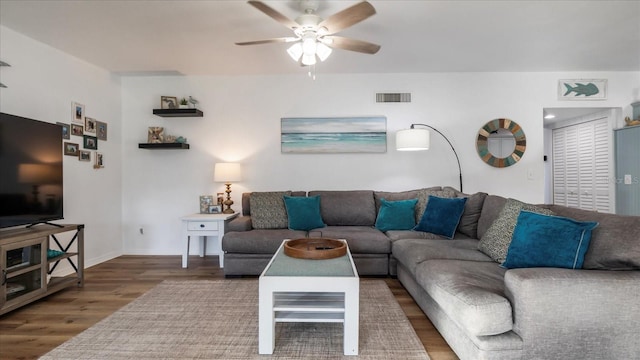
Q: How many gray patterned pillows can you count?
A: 3